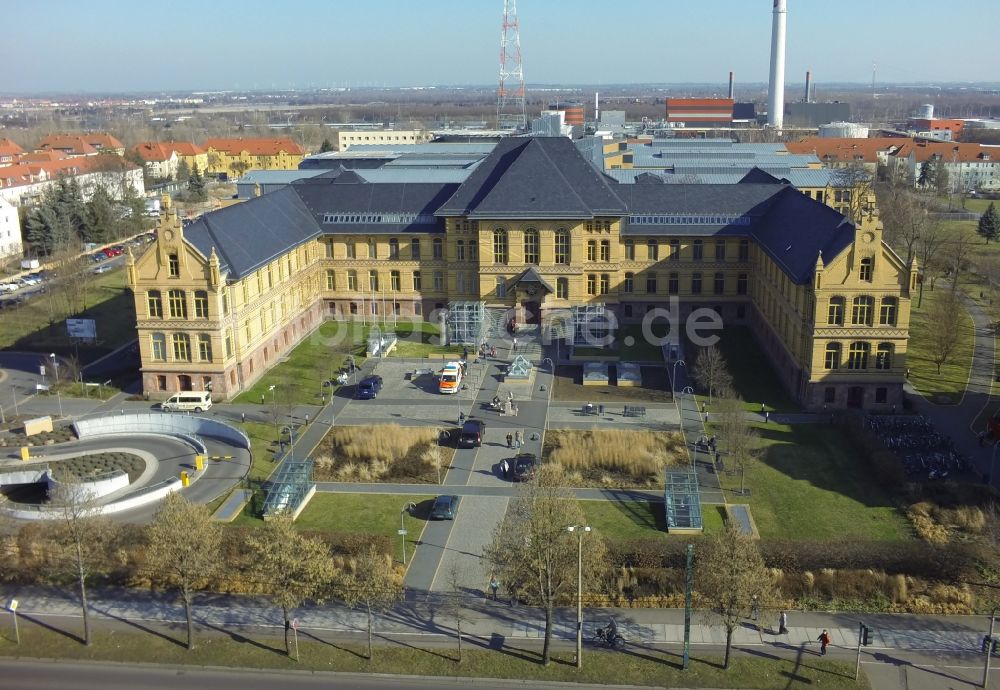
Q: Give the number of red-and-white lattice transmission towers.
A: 1